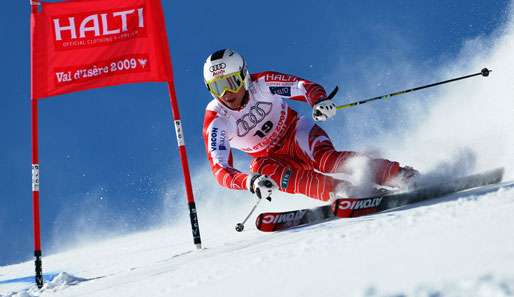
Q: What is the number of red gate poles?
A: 2